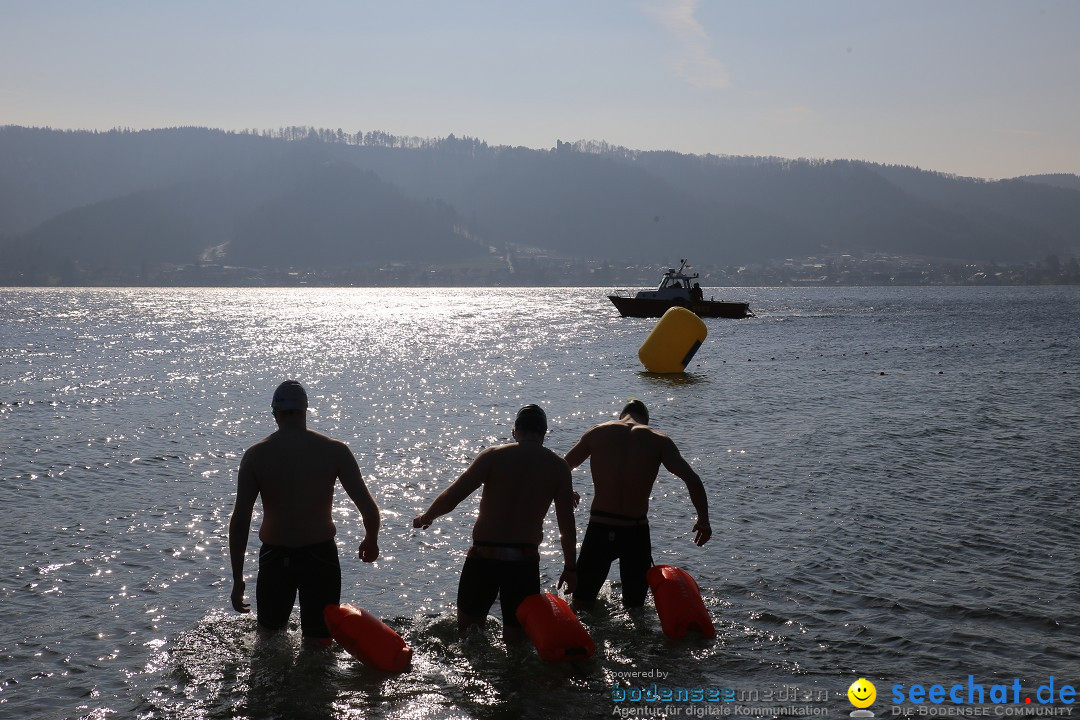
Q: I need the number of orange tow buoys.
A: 3